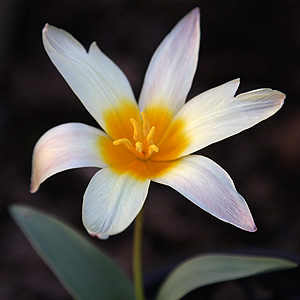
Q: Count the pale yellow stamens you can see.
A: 6